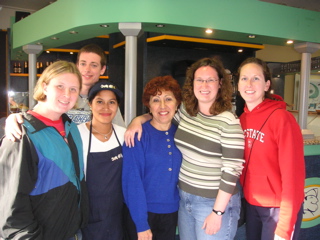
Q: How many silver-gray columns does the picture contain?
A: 3